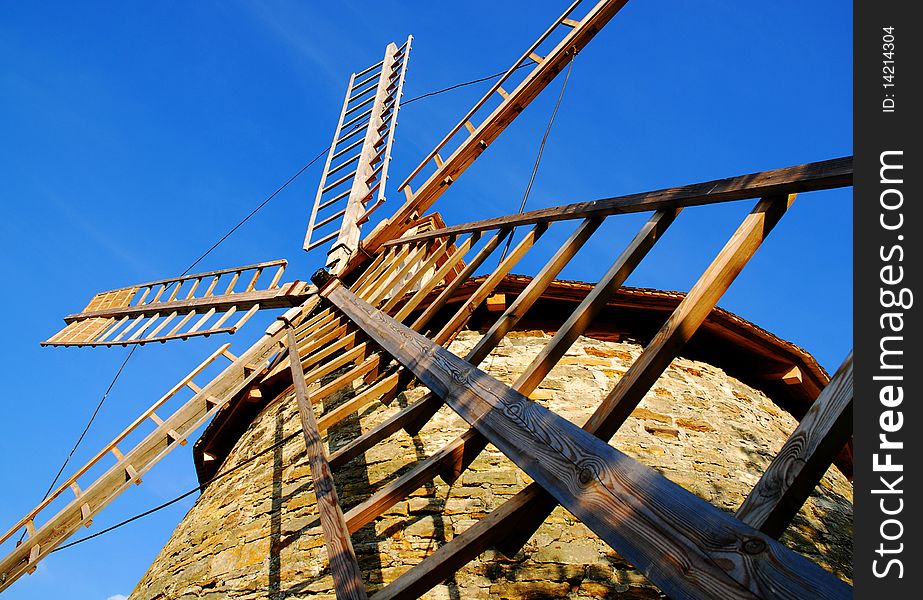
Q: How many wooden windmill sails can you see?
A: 5